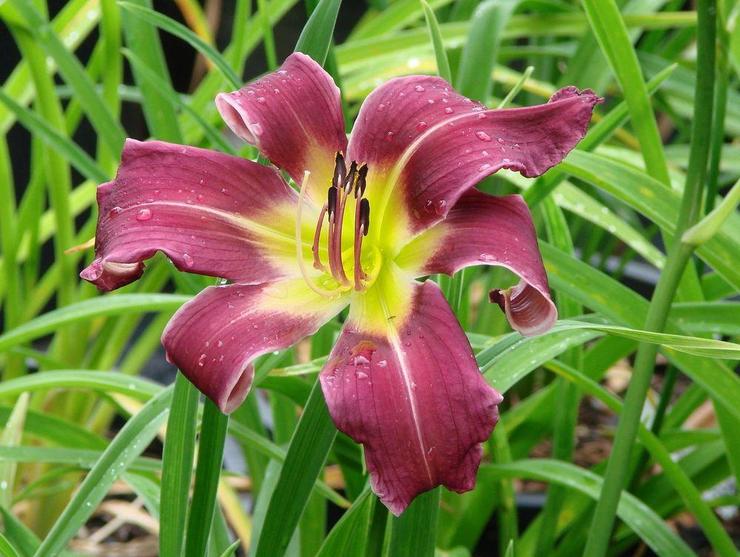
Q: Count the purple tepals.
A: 6